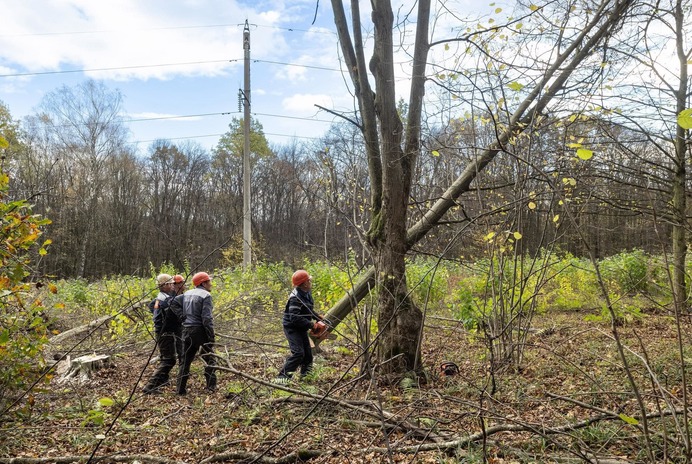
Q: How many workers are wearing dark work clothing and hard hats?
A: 4